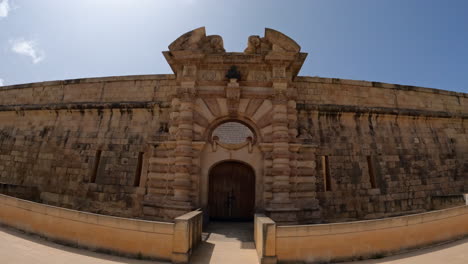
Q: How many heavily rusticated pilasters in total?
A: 2